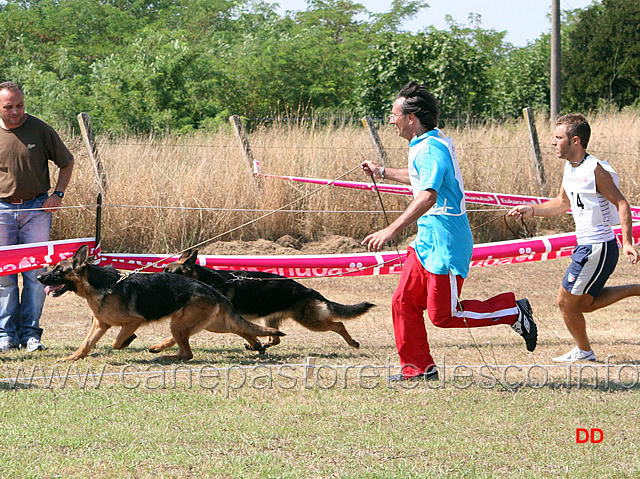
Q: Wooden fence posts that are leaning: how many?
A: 4